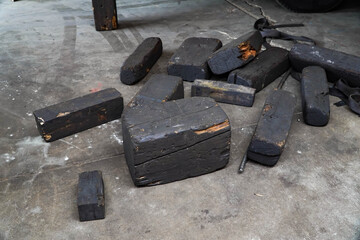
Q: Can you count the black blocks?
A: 12